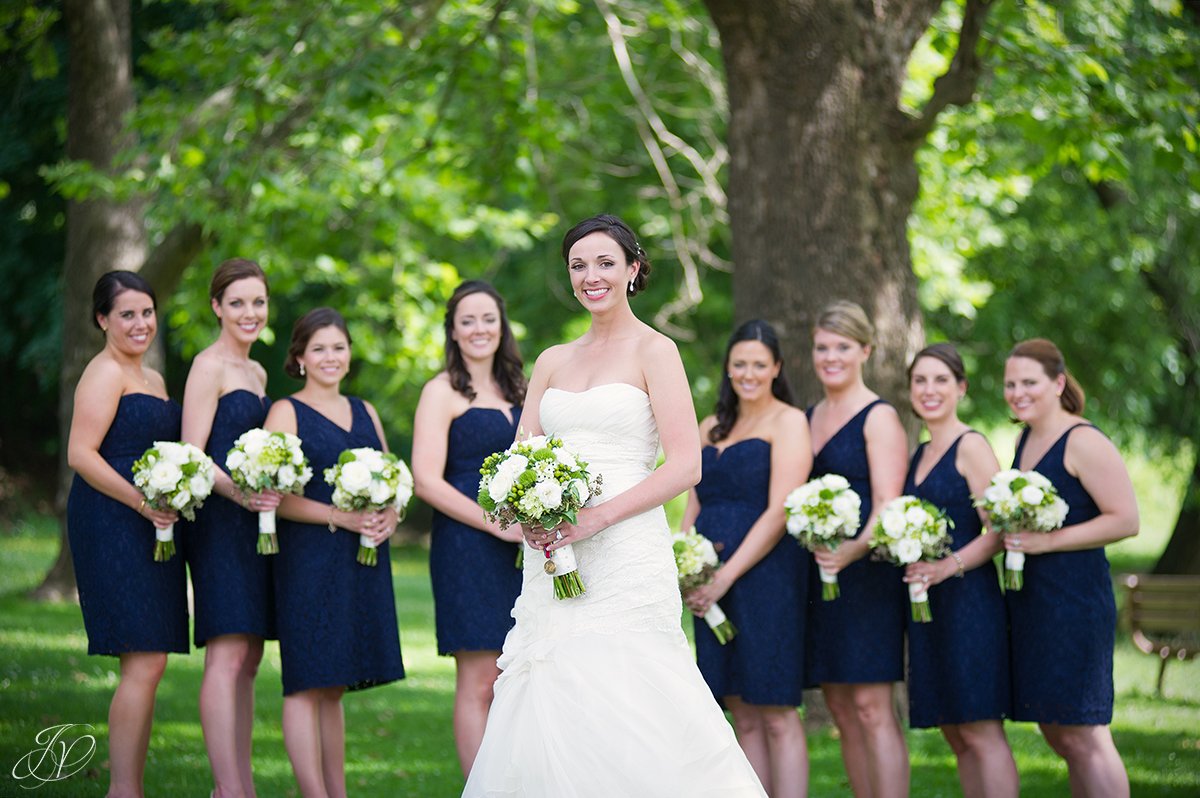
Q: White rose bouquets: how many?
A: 8